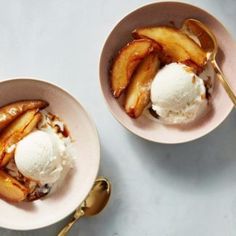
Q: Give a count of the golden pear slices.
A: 6